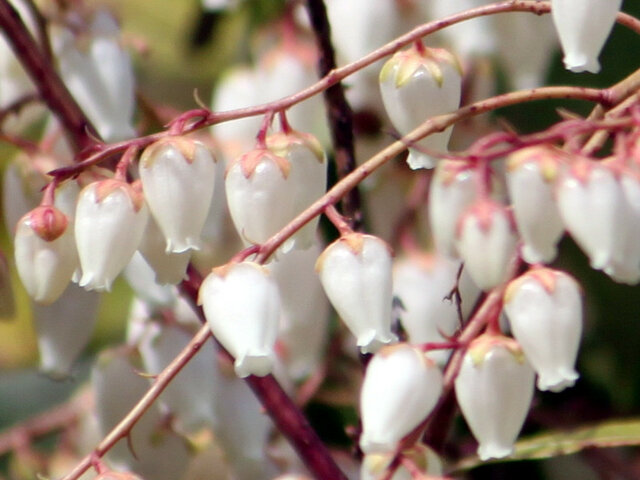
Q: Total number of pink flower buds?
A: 1